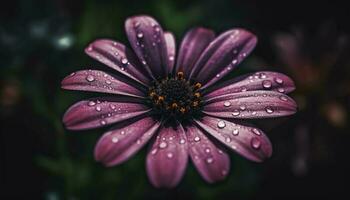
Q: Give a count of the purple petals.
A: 13